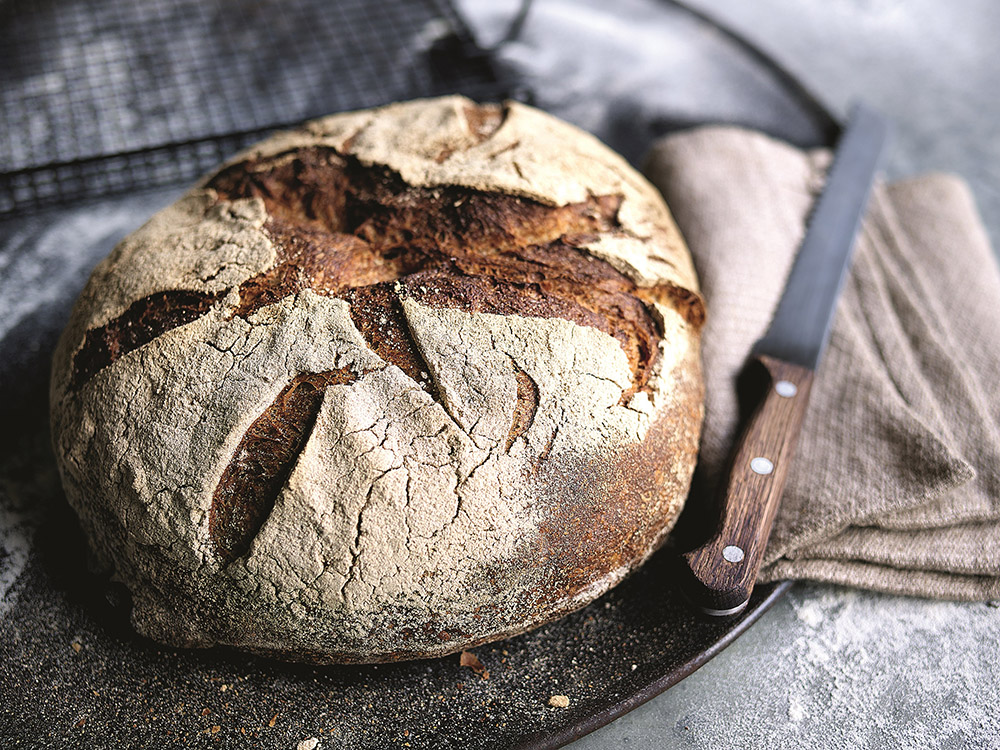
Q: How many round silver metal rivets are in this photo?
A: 3